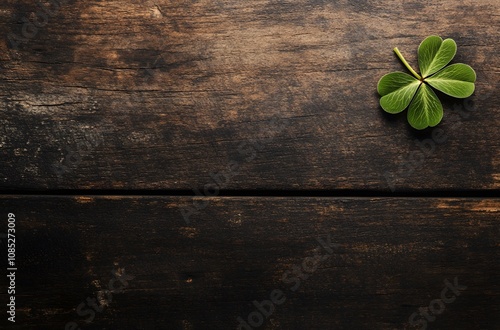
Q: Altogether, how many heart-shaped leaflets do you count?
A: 4